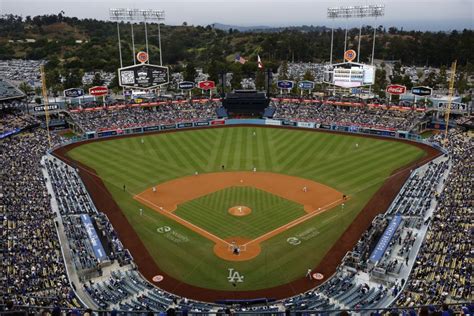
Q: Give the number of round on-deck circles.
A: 2